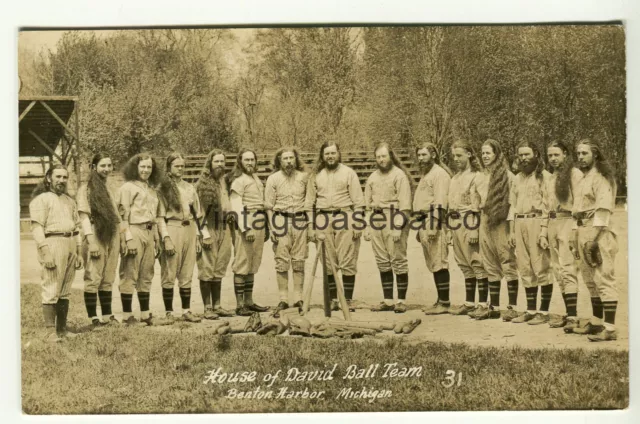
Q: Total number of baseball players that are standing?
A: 15